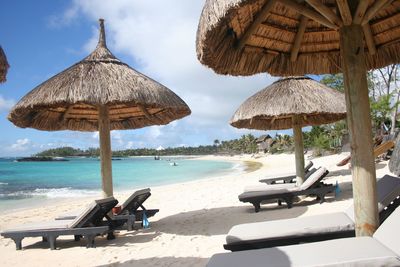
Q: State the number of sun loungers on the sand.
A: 6